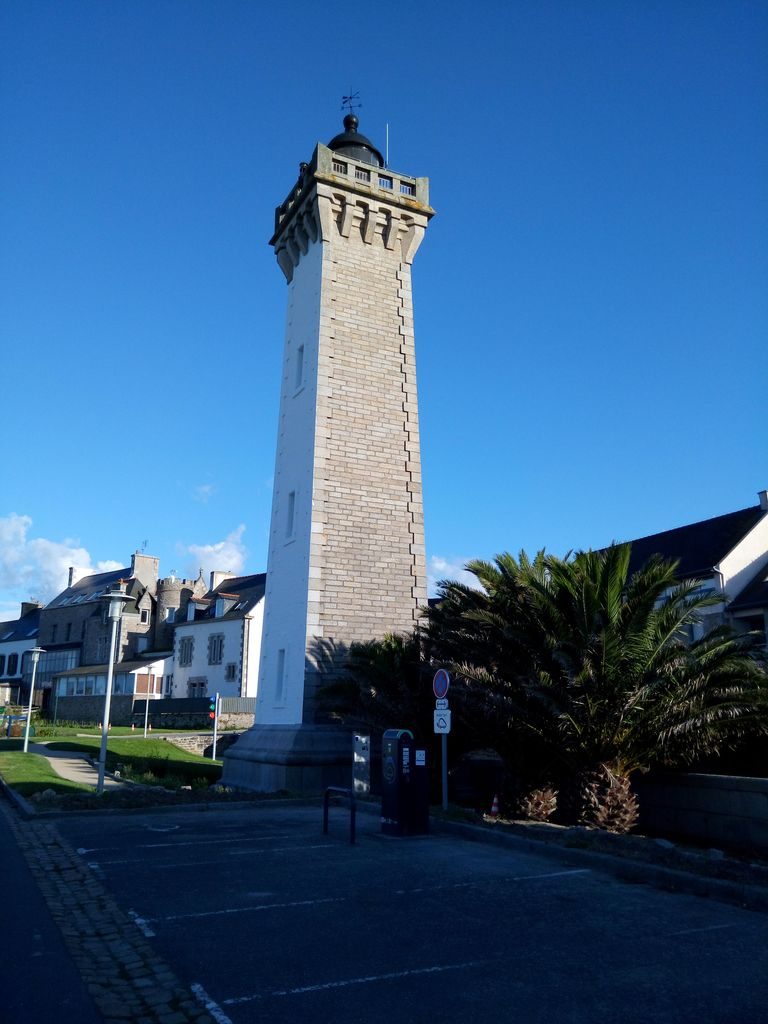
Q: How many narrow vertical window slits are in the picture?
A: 3